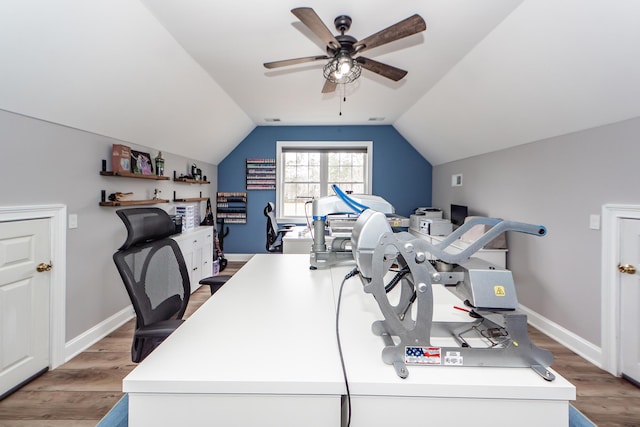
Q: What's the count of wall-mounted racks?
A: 2